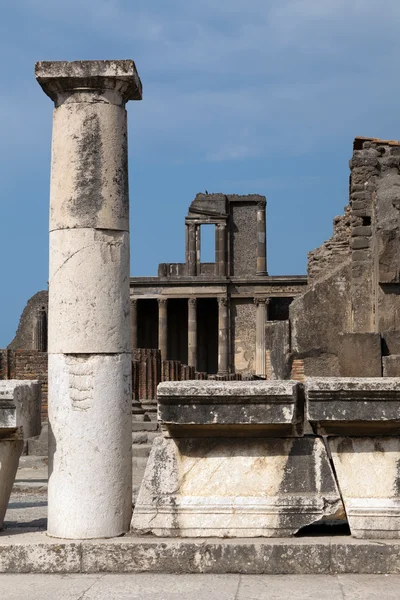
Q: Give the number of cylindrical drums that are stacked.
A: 3